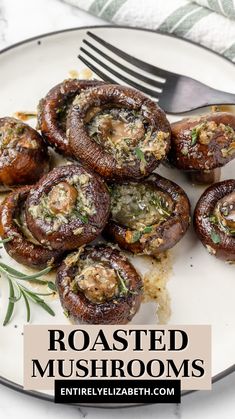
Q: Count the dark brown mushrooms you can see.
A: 9